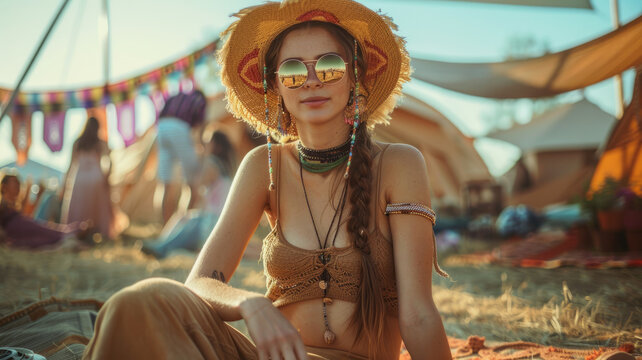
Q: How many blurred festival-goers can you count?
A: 4